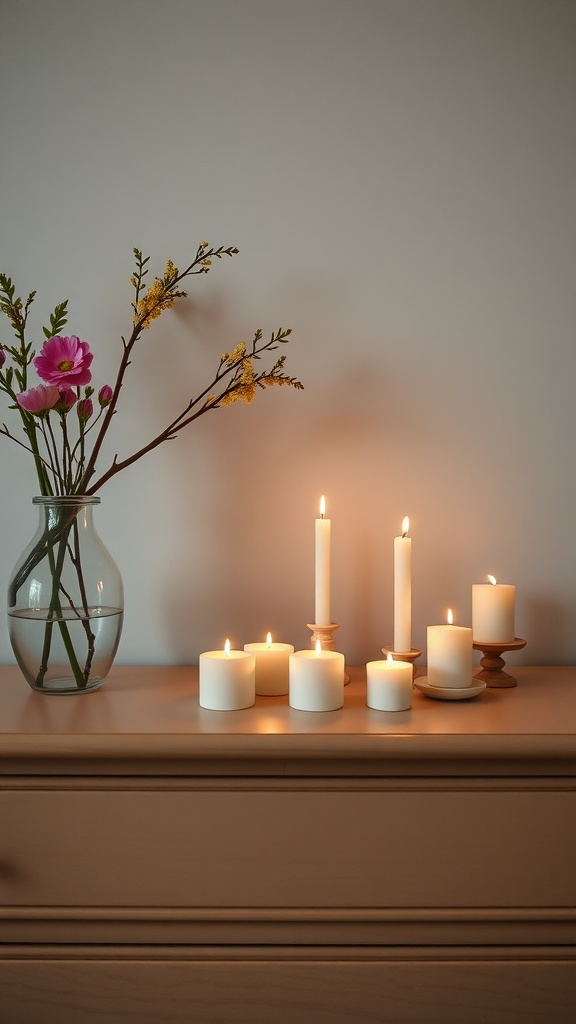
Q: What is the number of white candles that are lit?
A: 8